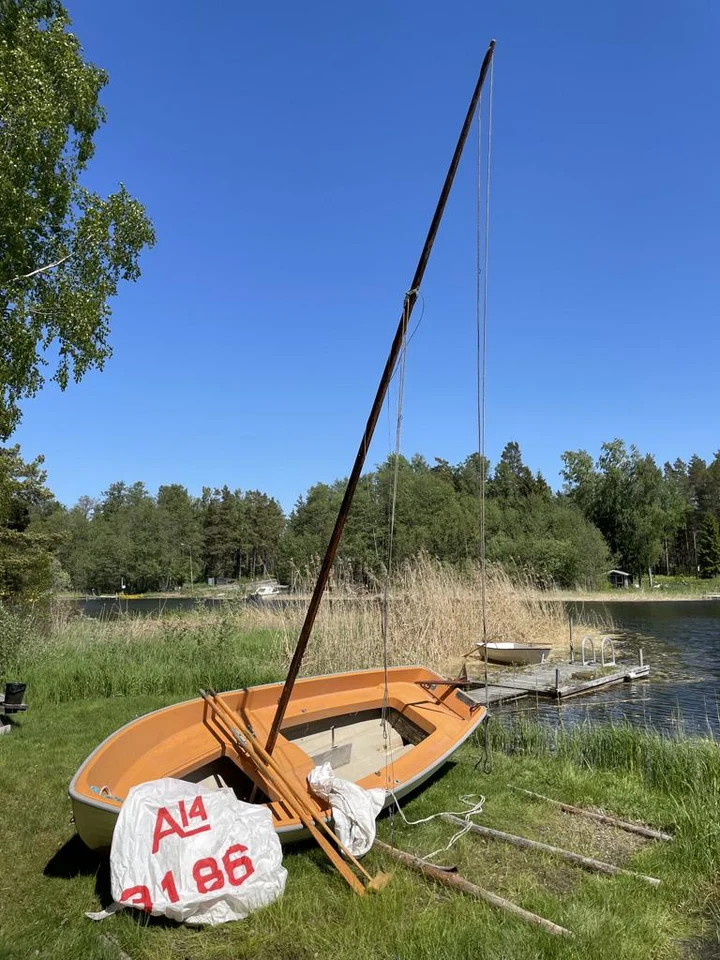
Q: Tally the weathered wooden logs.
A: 3